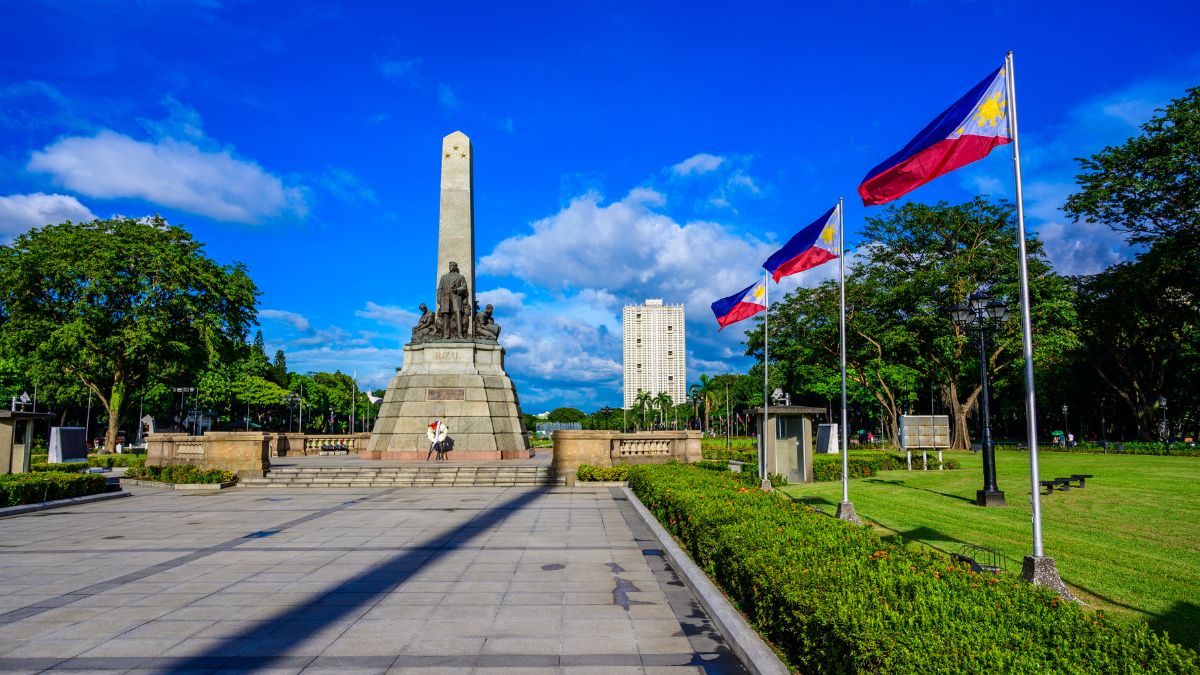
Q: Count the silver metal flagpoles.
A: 3